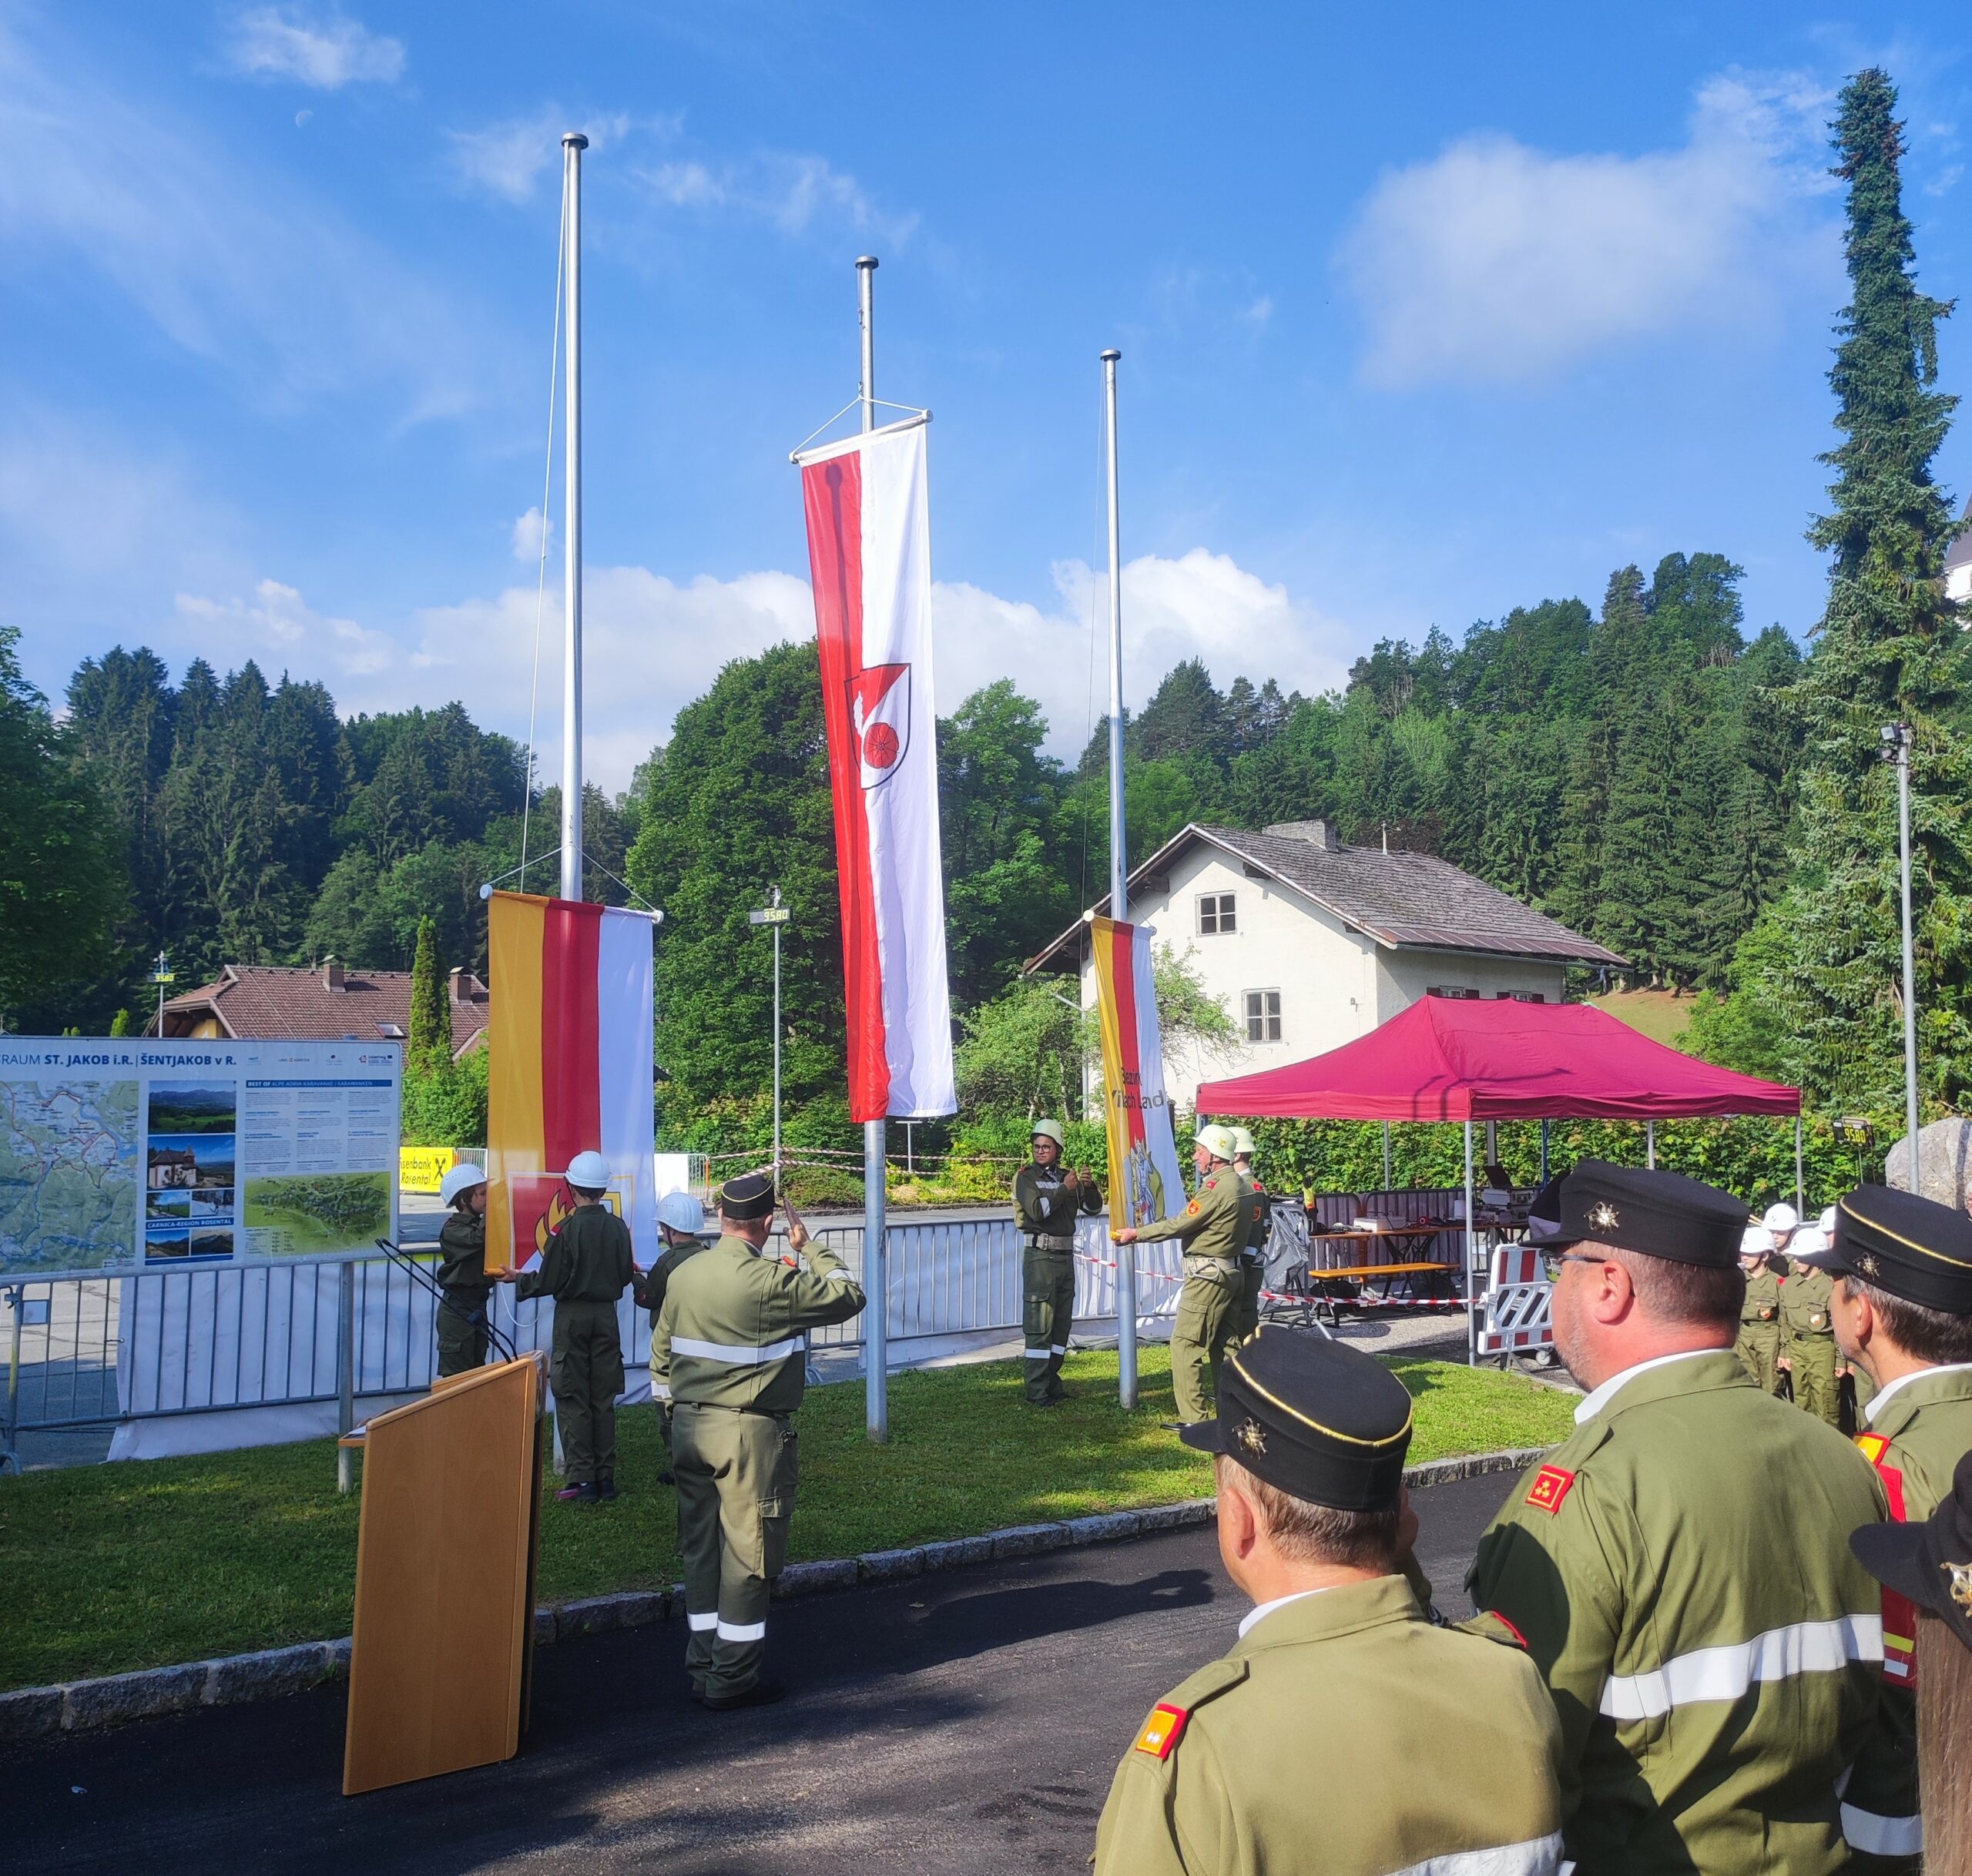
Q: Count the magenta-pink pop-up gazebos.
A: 1